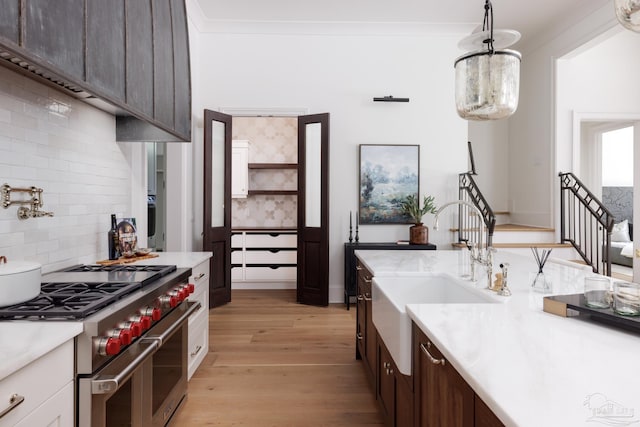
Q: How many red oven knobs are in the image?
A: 9